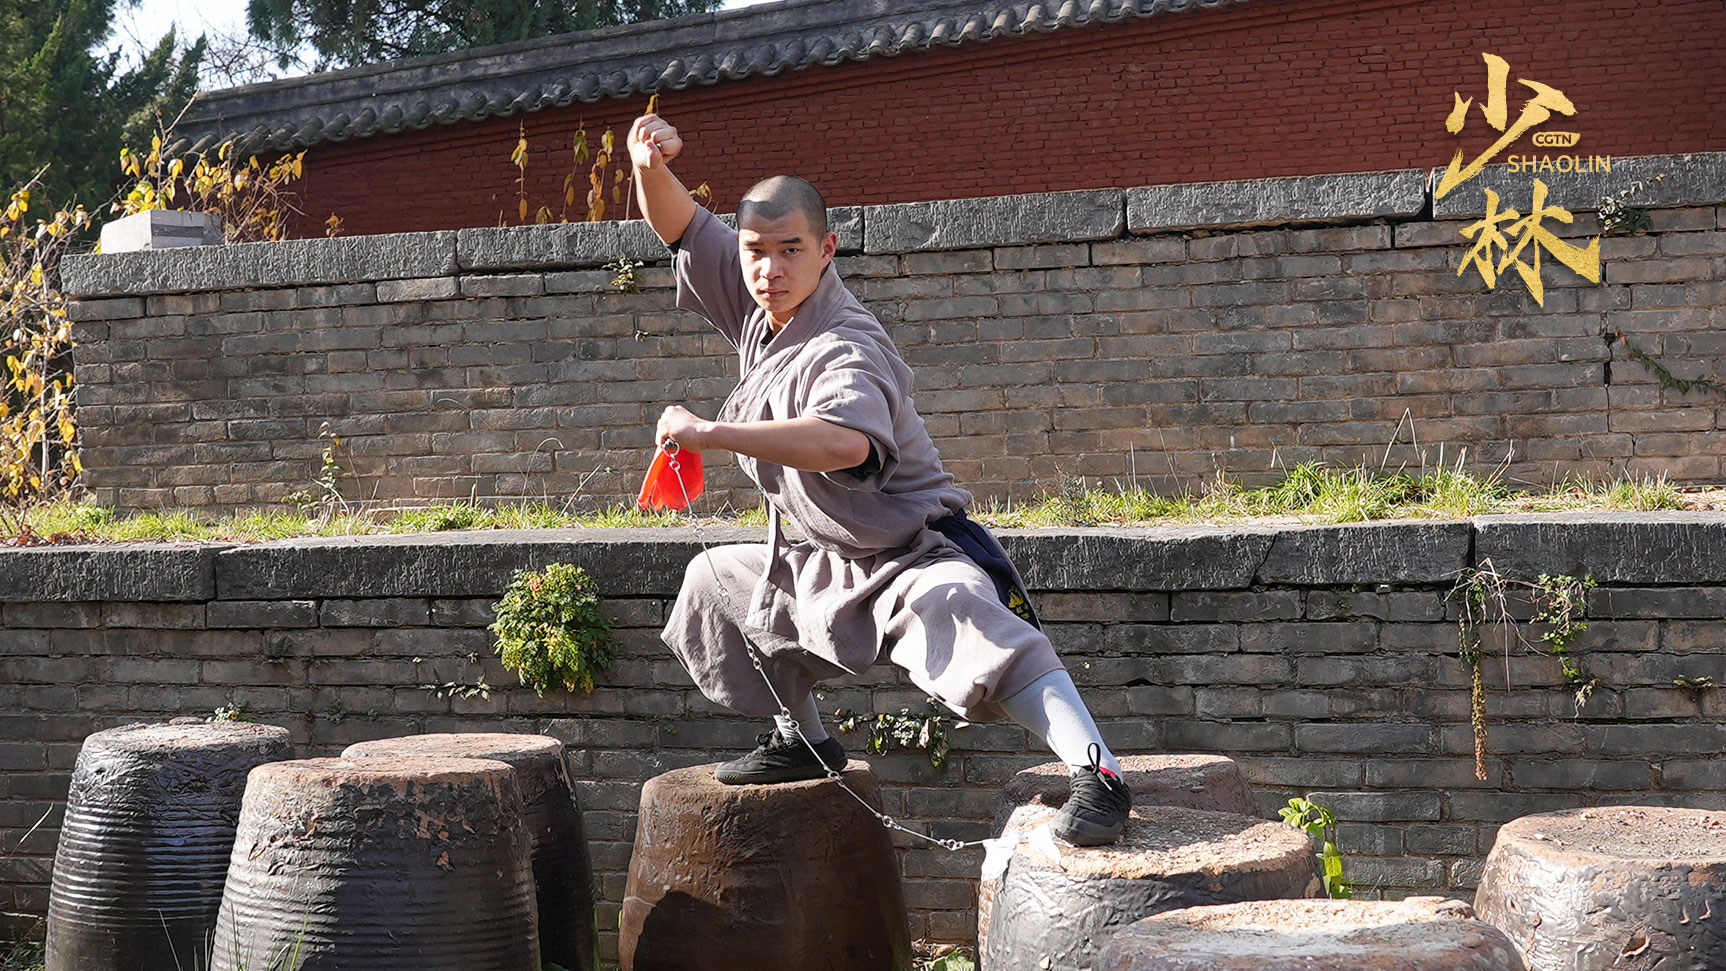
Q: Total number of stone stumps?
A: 8